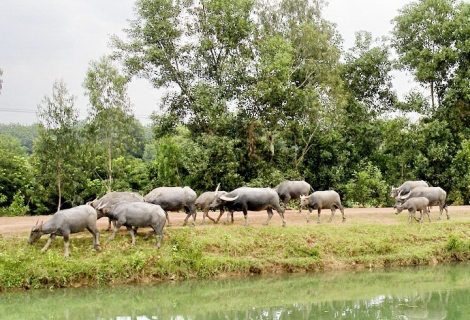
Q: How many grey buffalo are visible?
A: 11